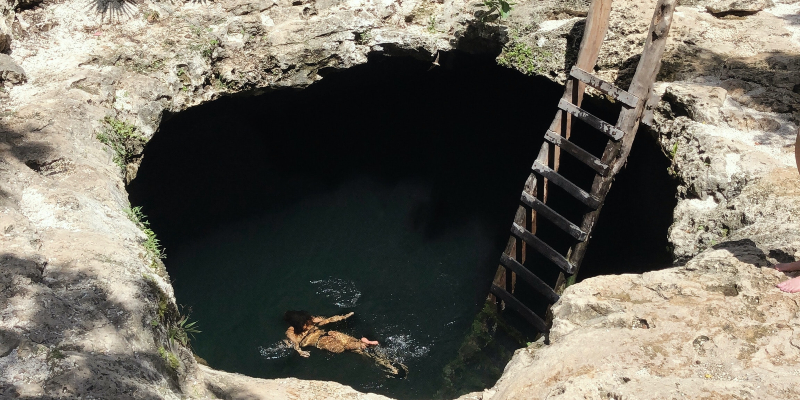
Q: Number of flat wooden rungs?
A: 8